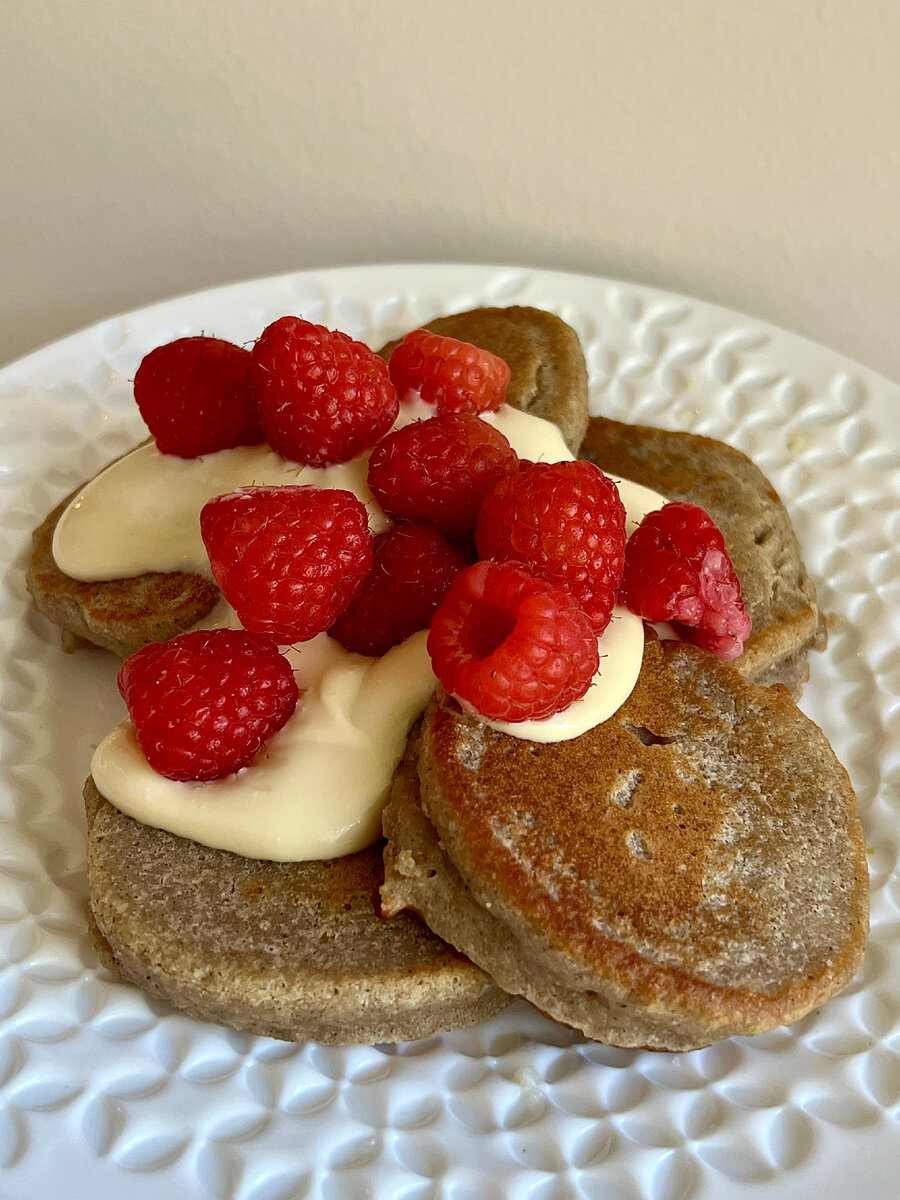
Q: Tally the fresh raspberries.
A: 10